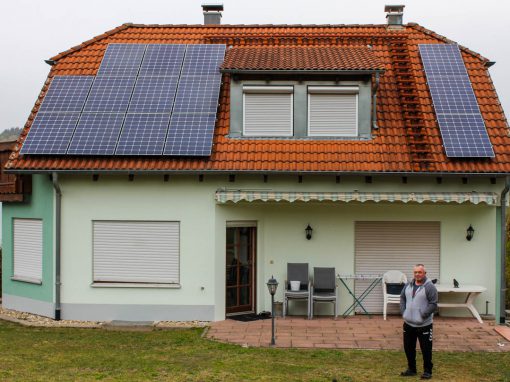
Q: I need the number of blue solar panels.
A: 14